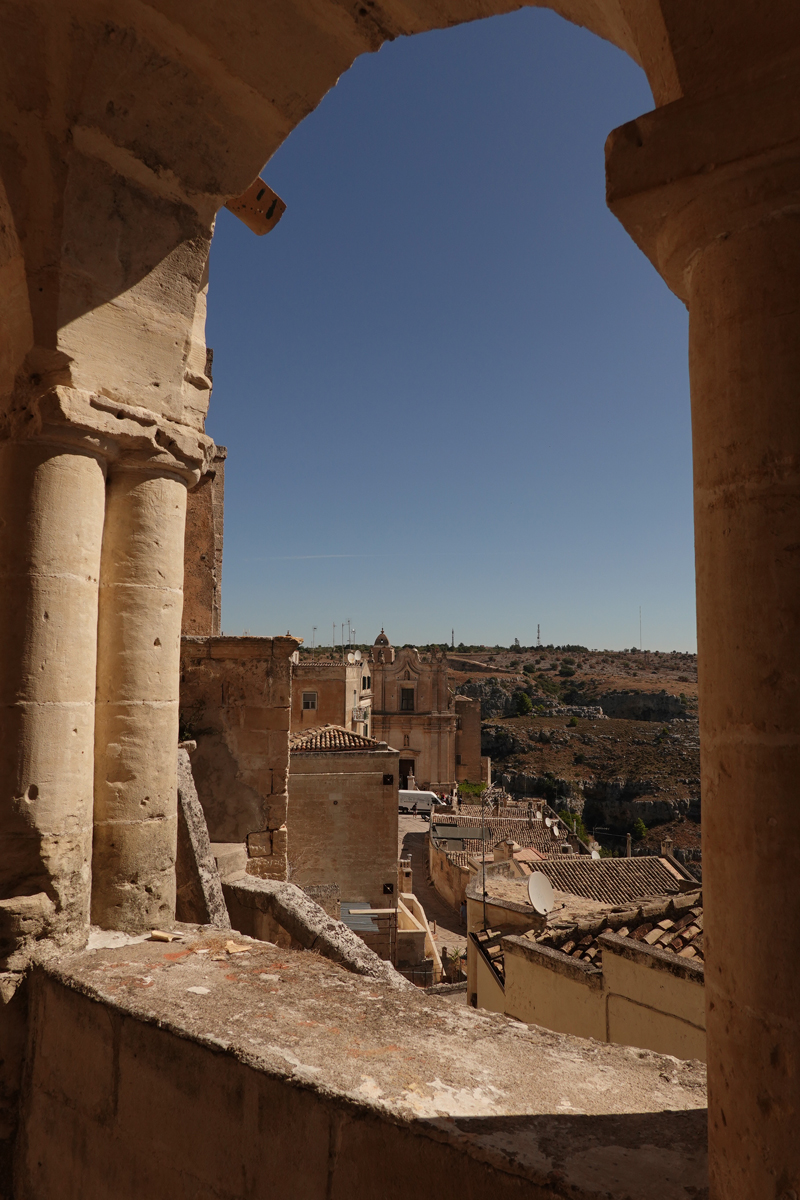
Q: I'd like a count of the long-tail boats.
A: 0